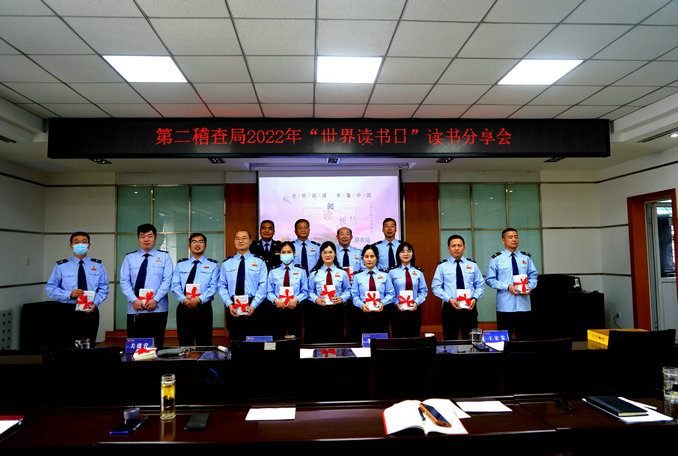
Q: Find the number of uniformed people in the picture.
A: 14